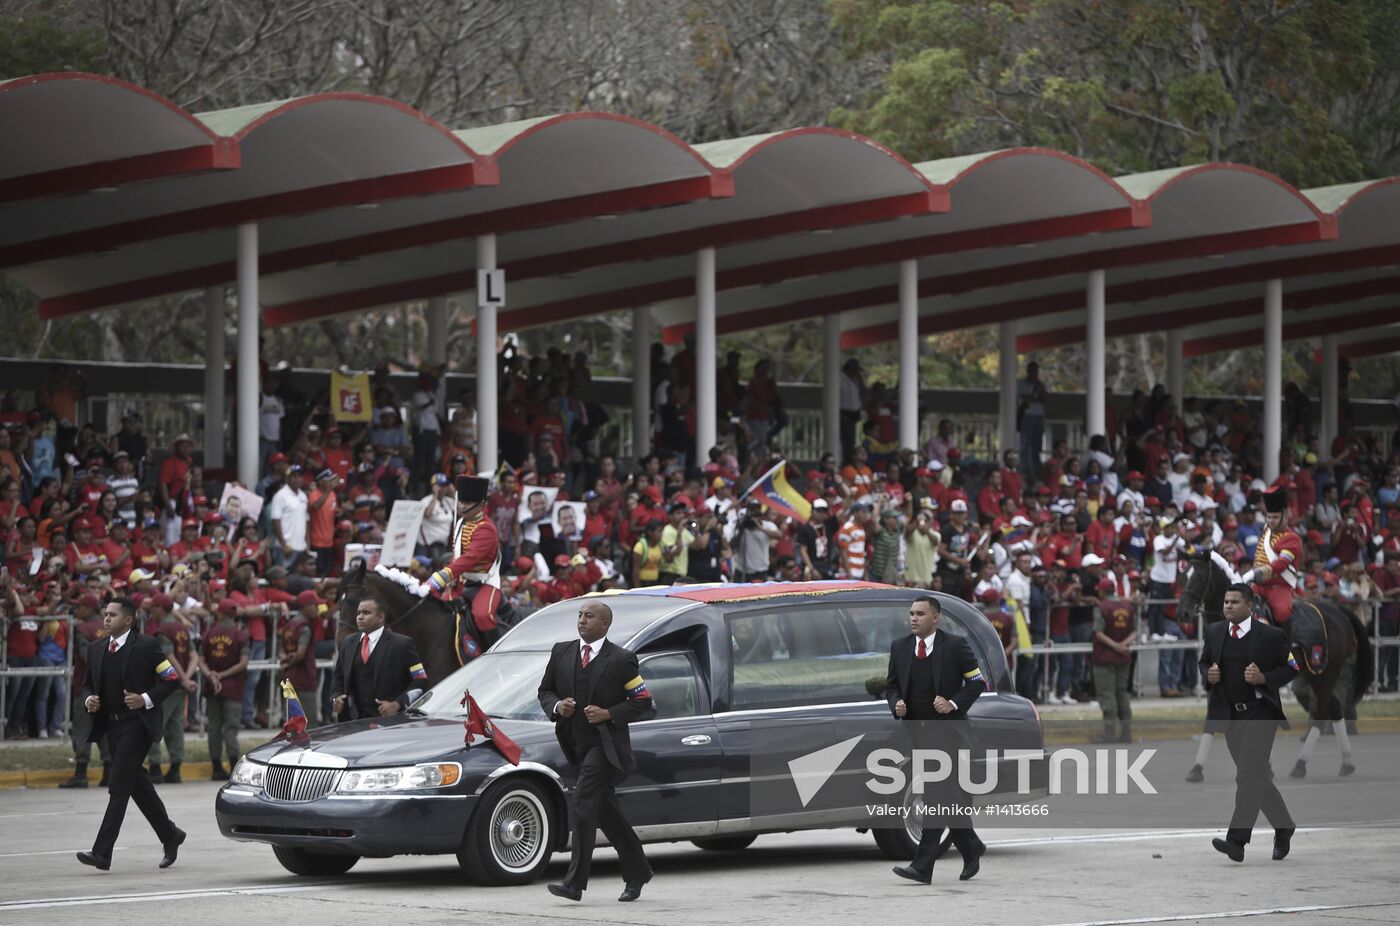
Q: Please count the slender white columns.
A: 13